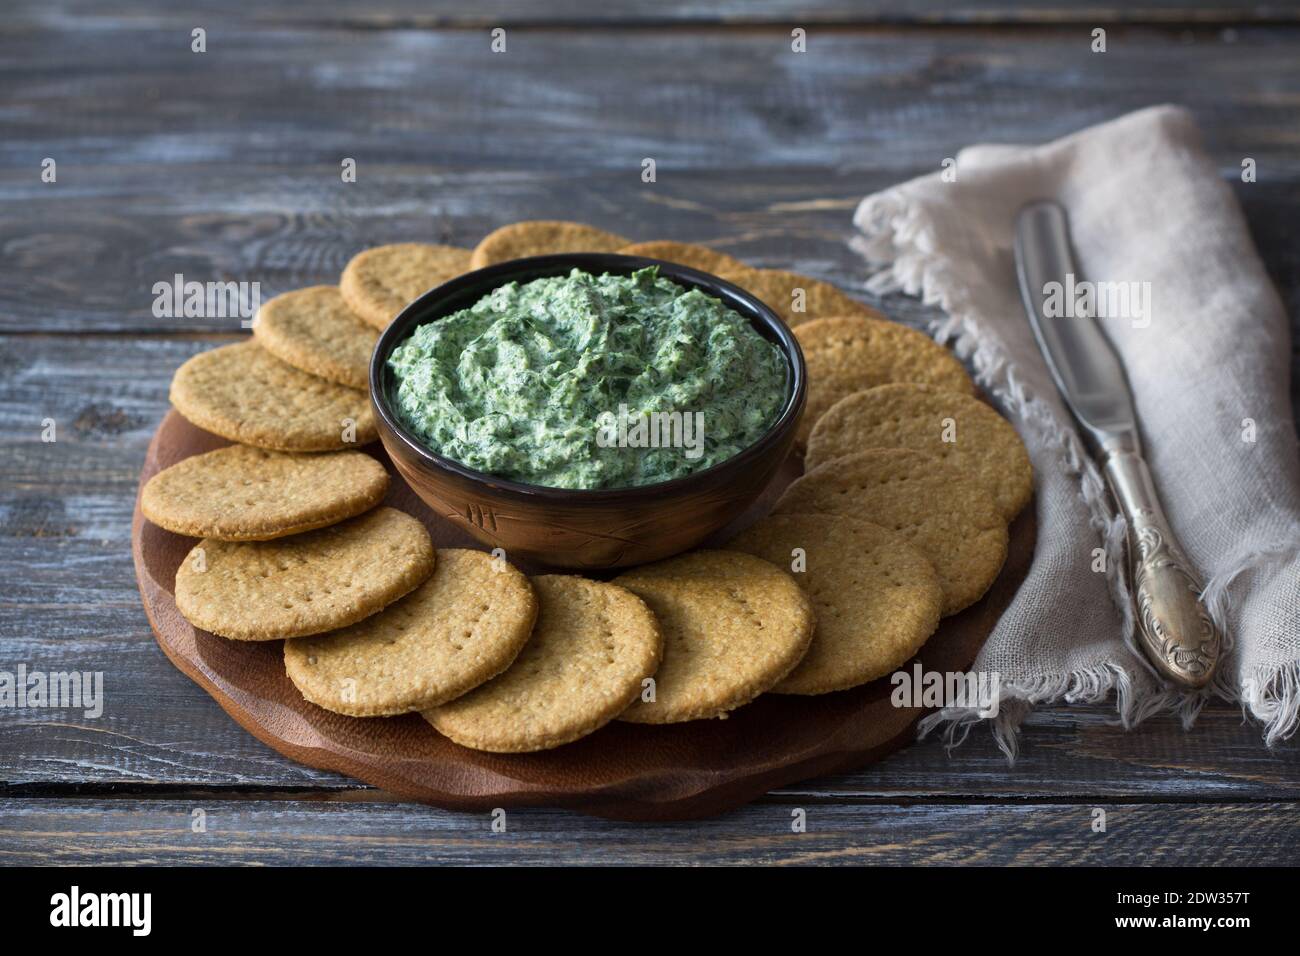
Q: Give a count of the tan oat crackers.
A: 15